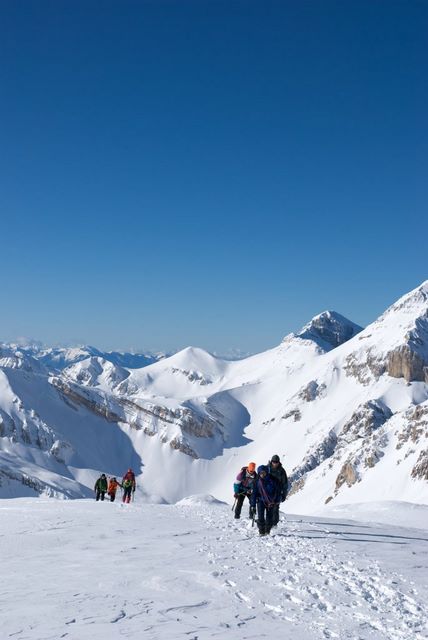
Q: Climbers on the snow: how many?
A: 6